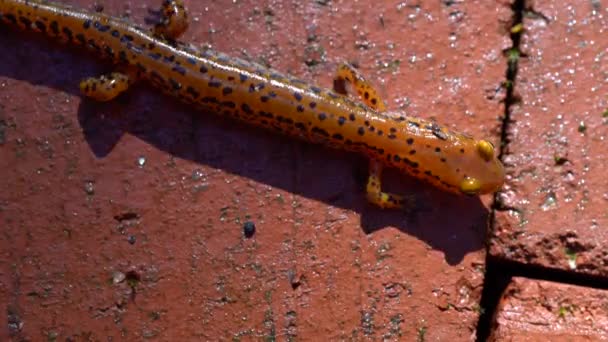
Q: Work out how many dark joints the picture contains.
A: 2